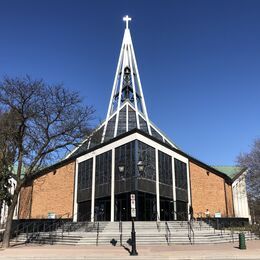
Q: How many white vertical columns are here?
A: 6